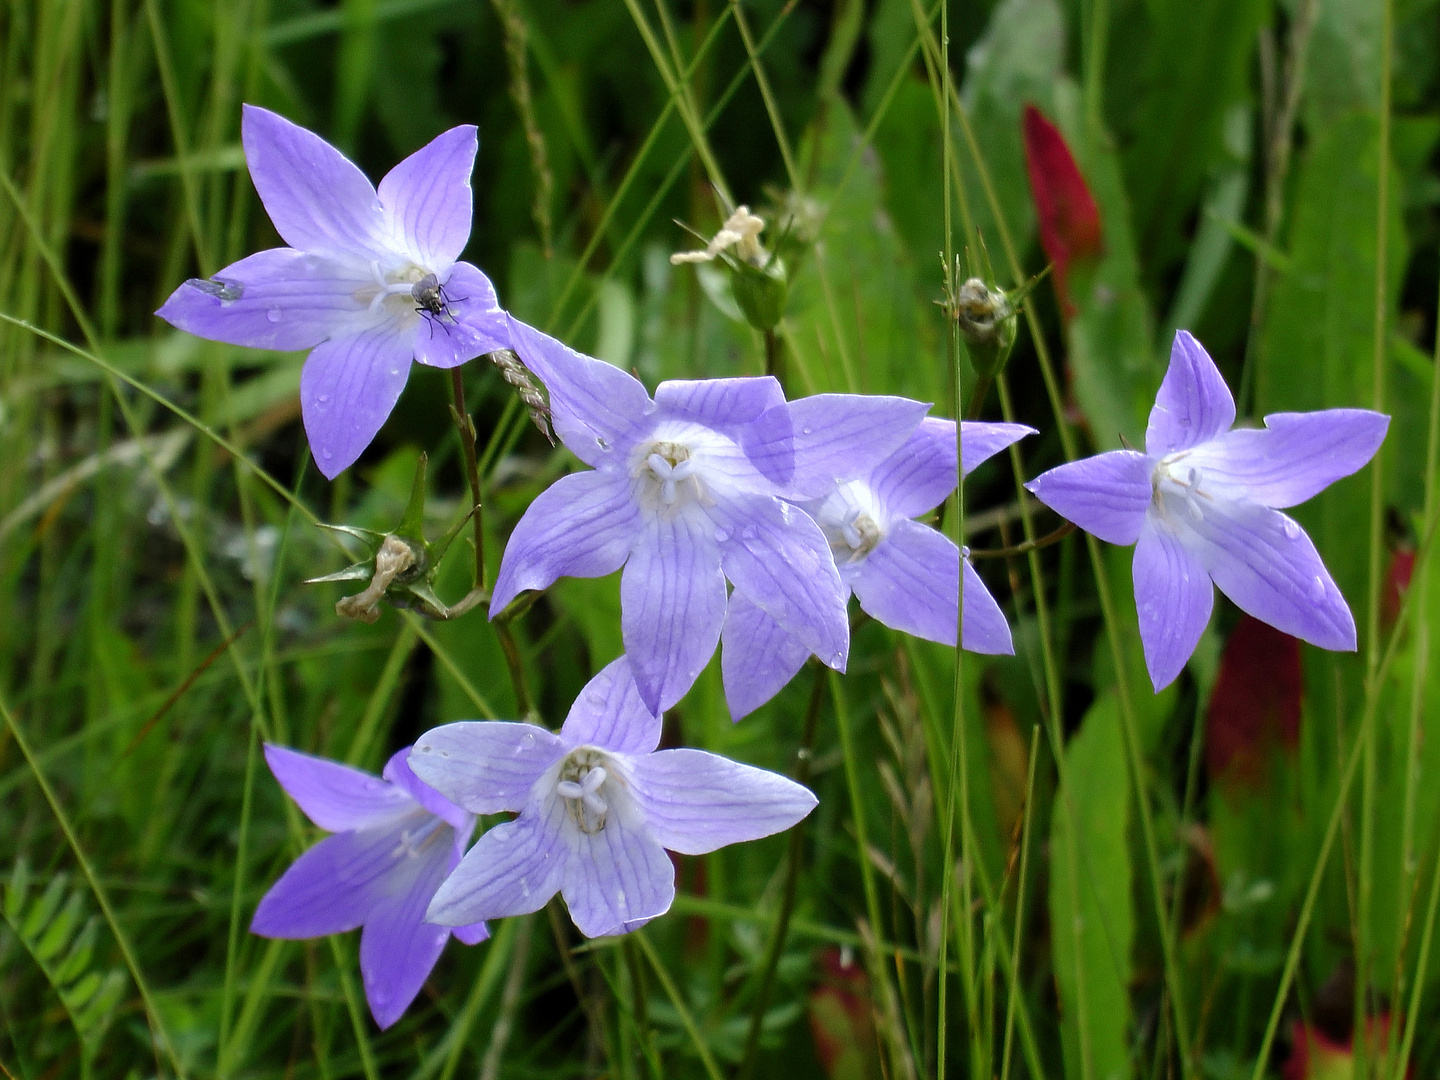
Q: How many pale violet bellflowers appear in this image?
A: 6